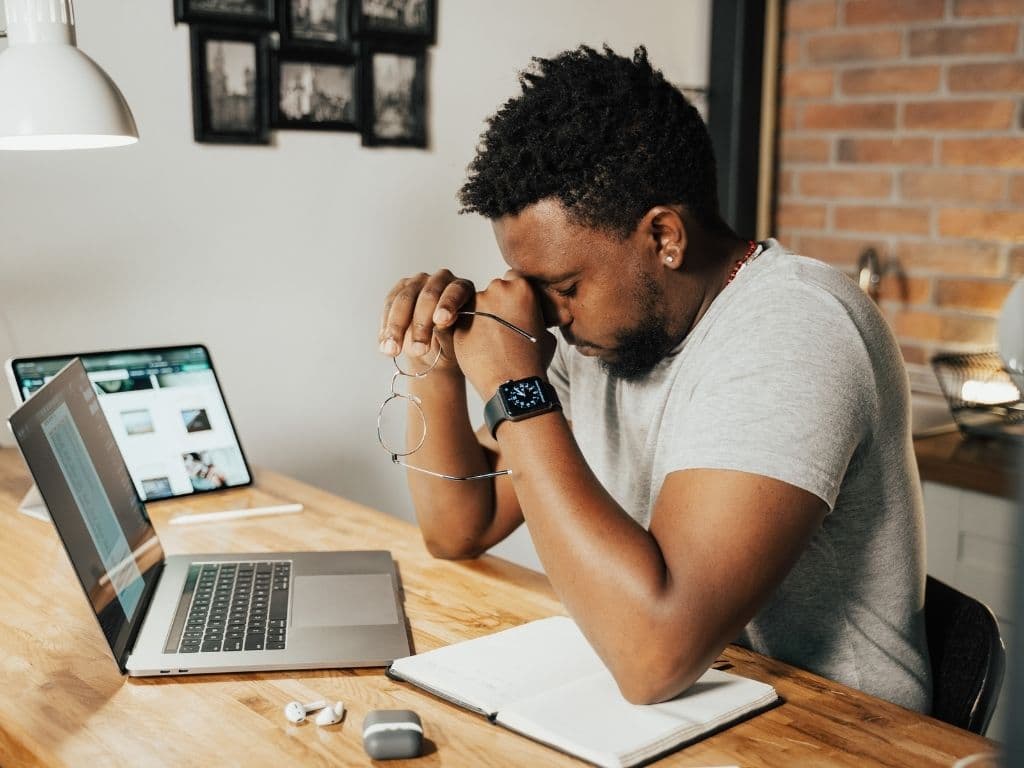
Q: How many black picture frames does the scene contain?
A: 6